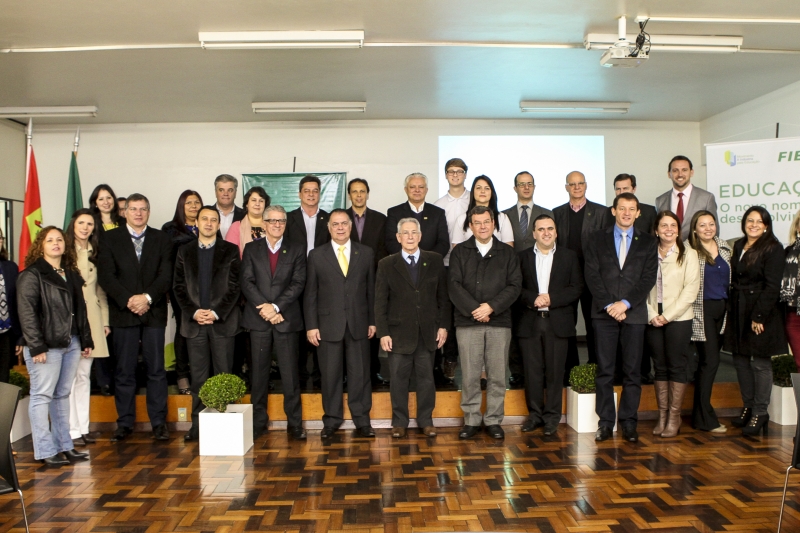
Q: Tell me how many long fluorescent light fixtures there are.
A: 5